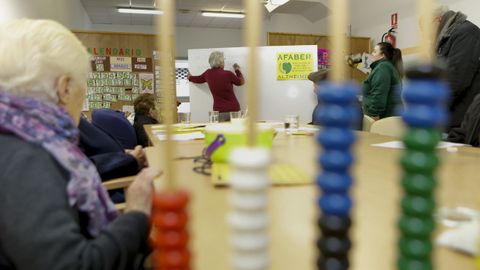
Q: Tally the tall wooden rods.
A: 4